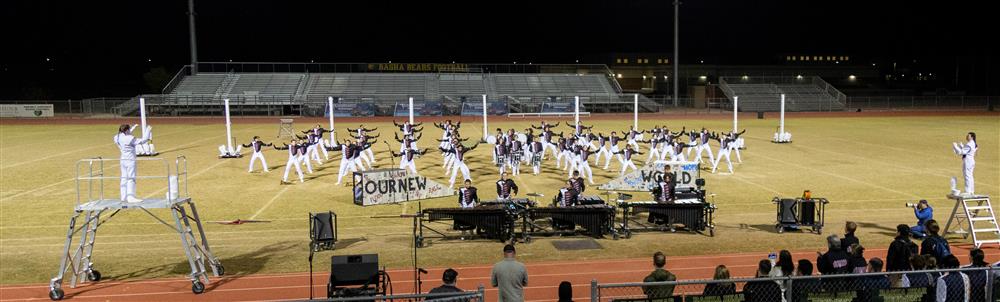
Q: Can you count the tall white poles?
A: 9